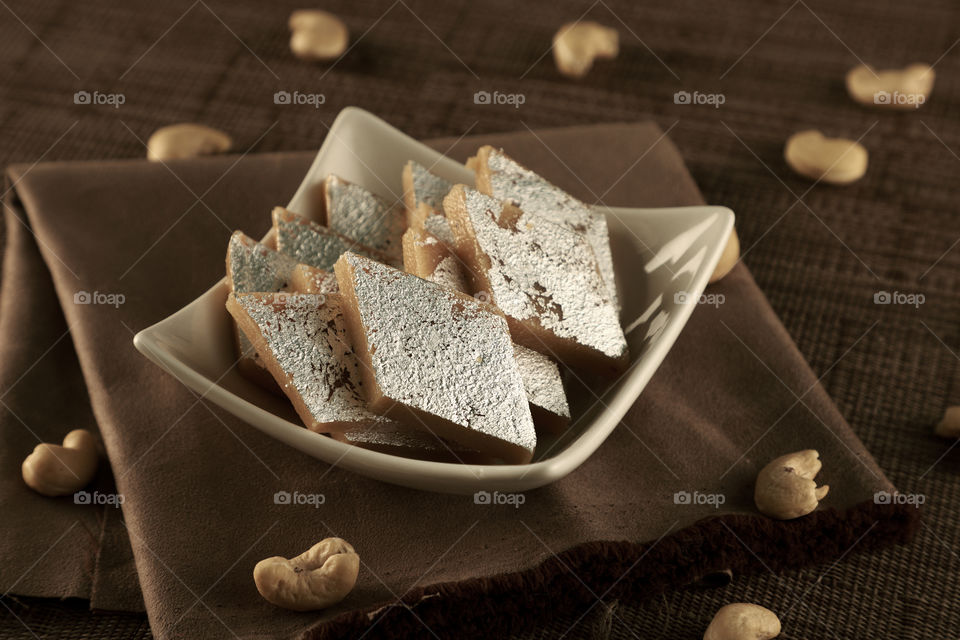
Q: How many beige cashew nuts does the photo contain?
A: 11